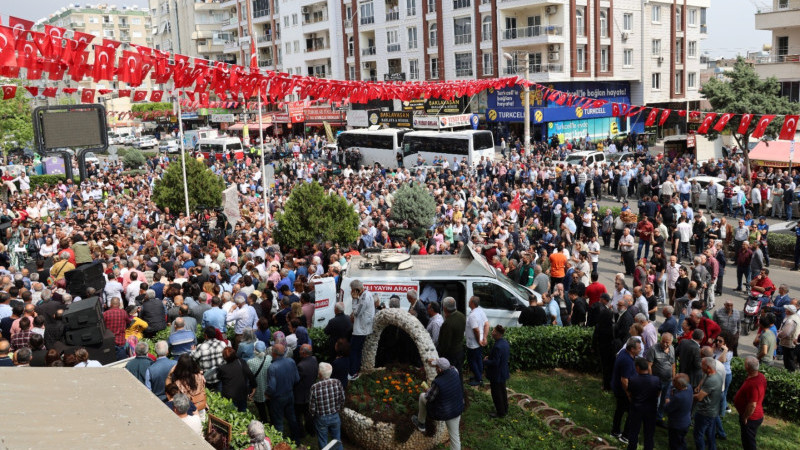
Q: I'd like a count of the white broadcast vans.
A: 1